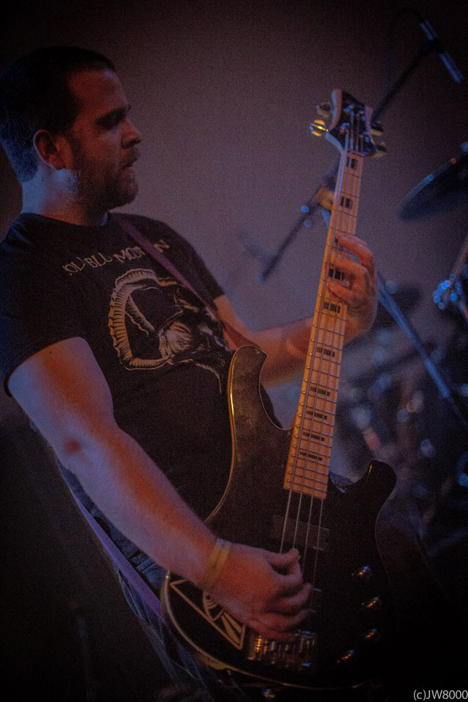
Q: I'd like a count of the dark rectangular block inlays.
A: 9